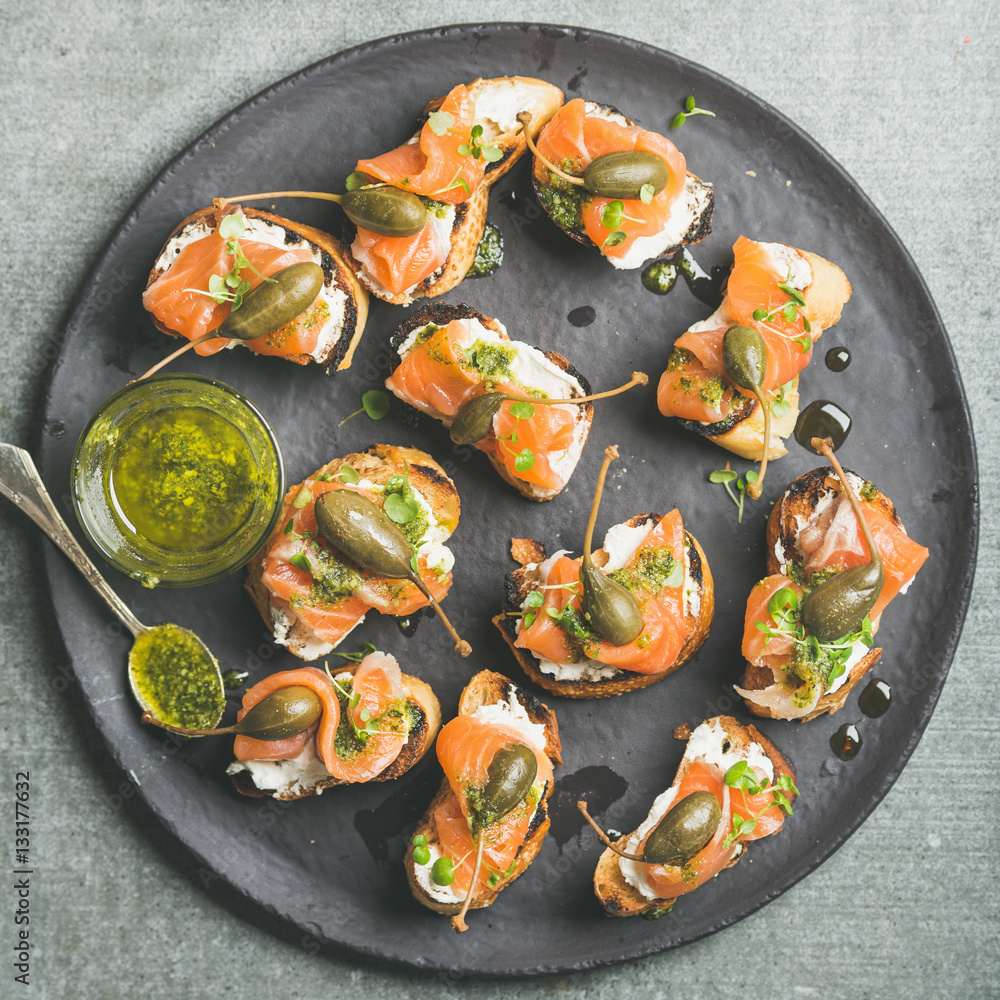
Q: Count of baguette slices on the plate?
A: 11